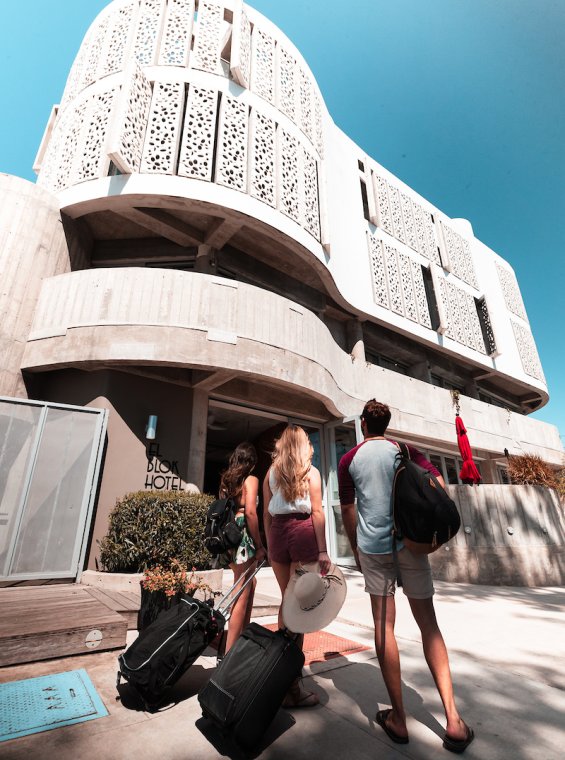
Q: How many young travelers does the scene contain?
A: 3